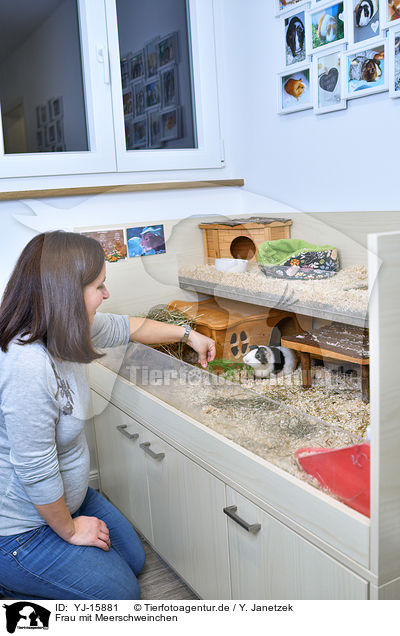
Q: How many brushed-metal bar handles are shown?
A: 3